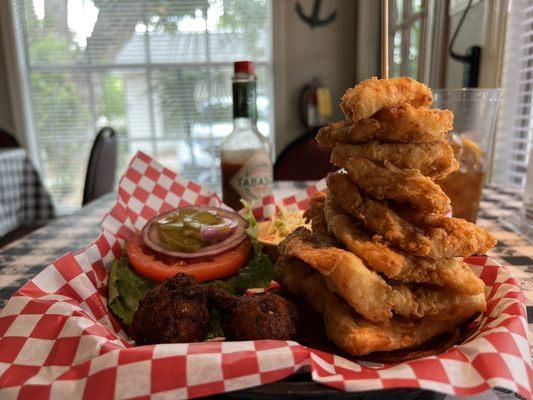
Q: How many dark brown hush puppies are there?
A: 2